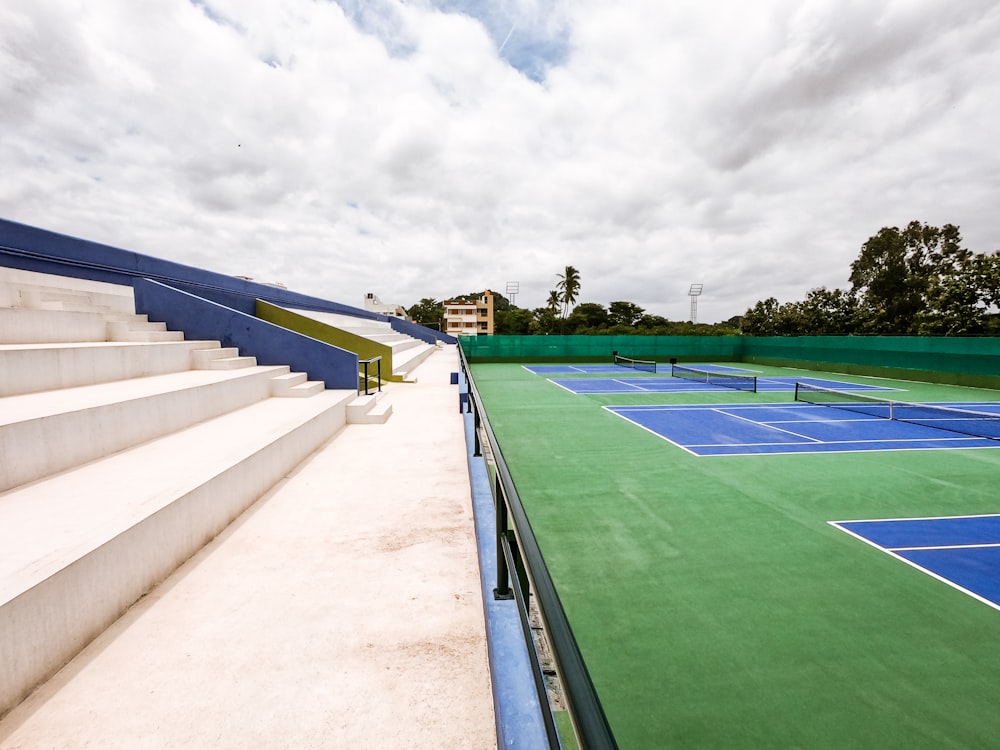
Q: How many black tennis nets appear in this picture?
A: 3